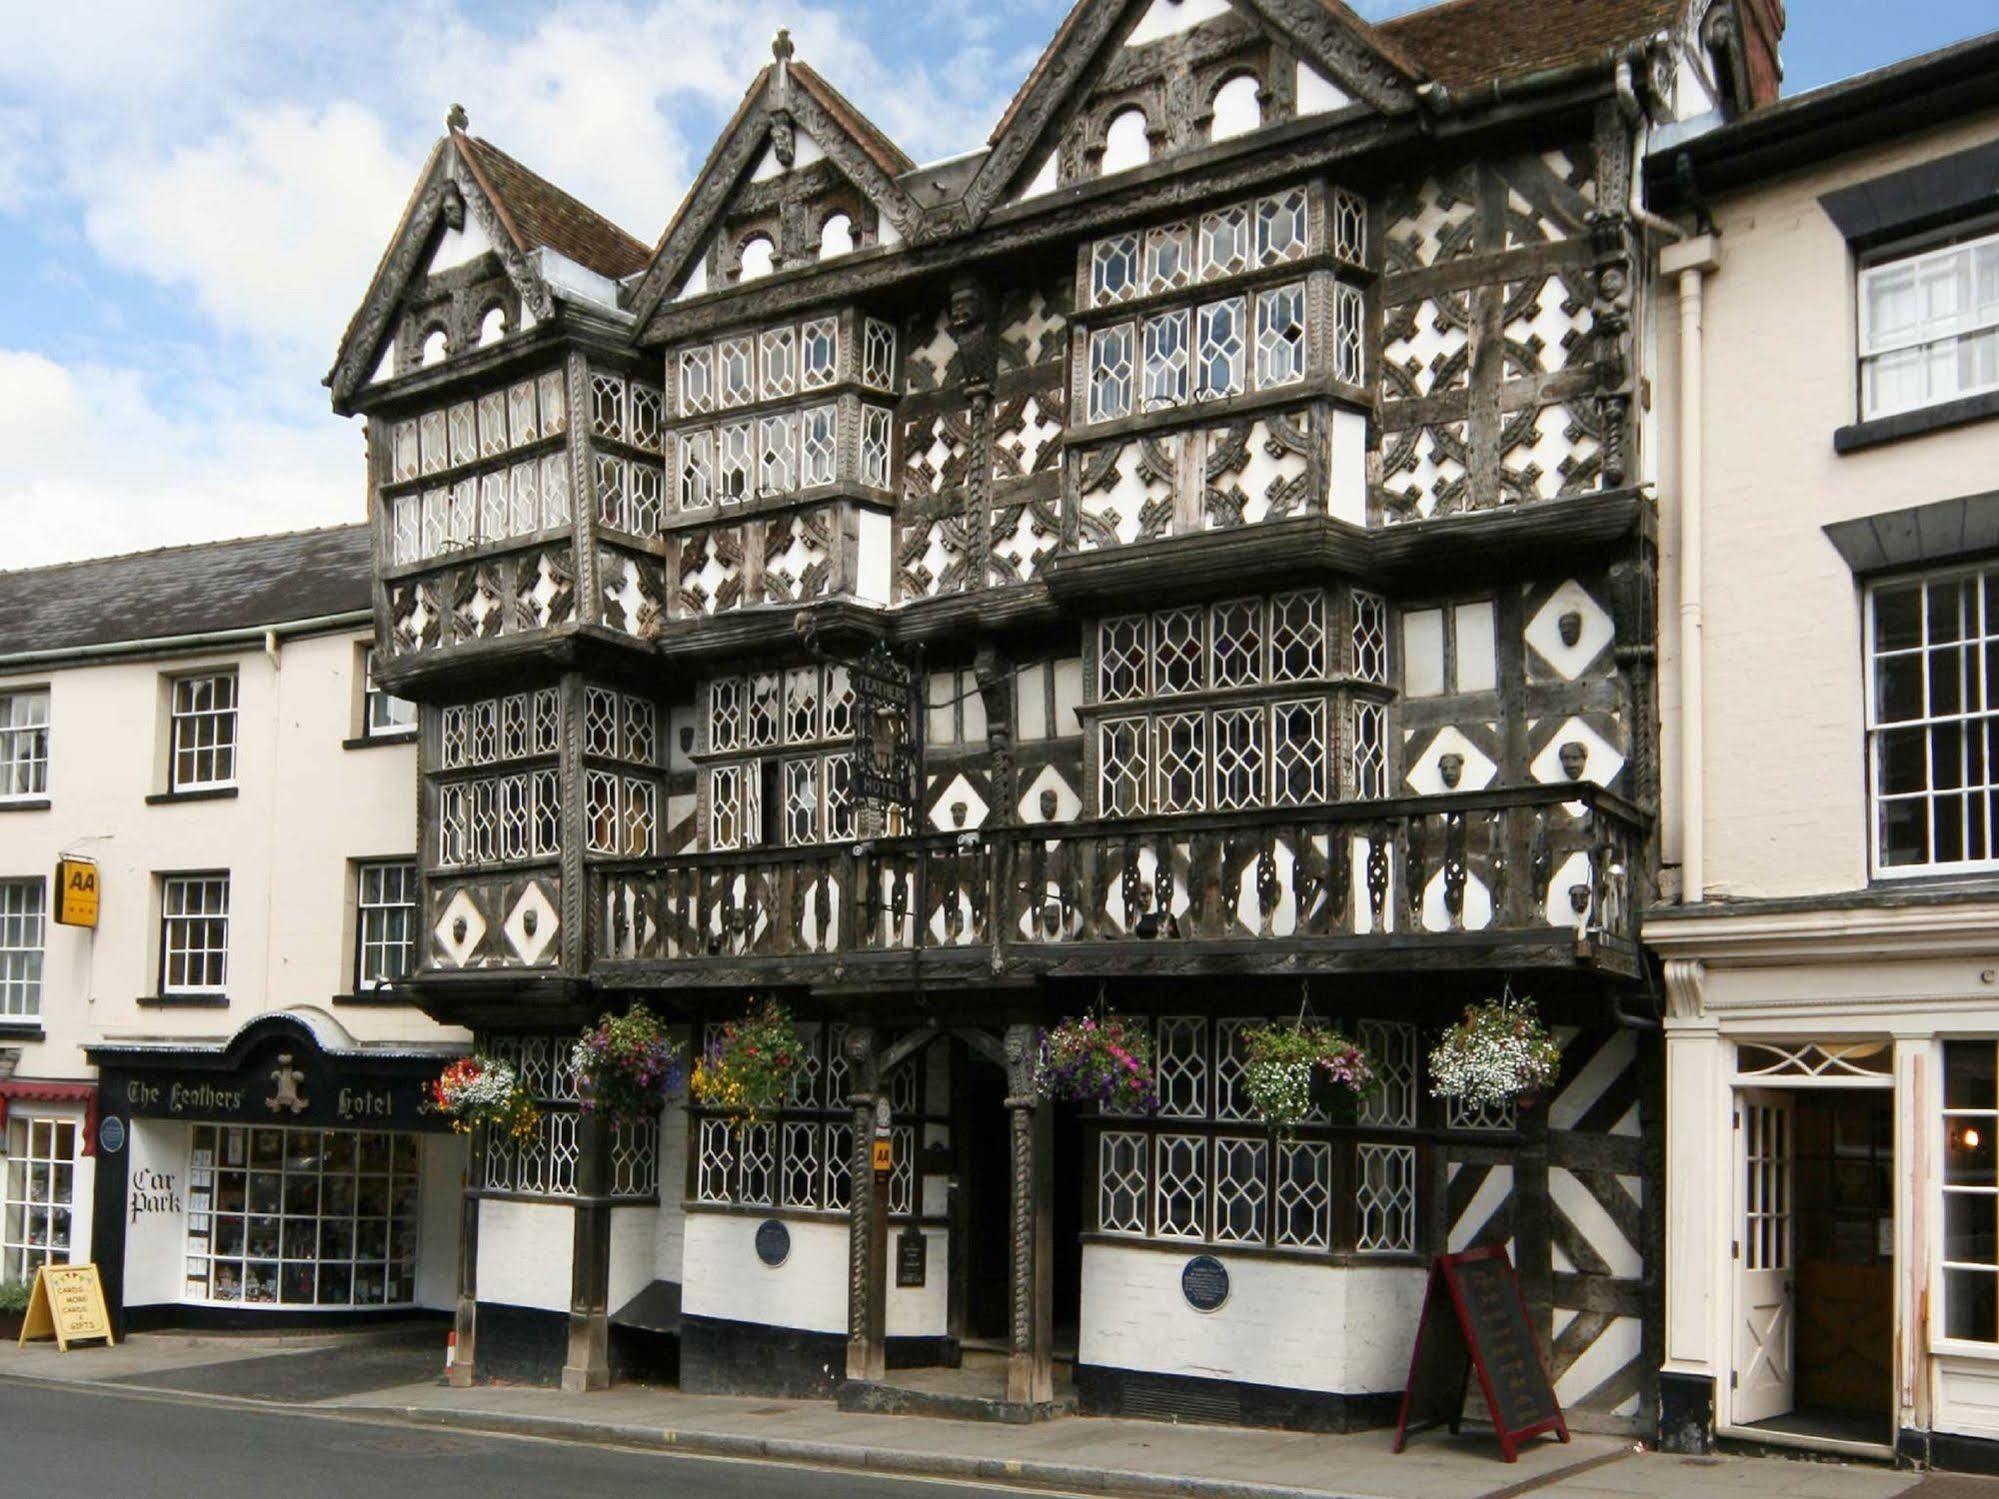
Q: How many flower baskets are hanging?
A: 6